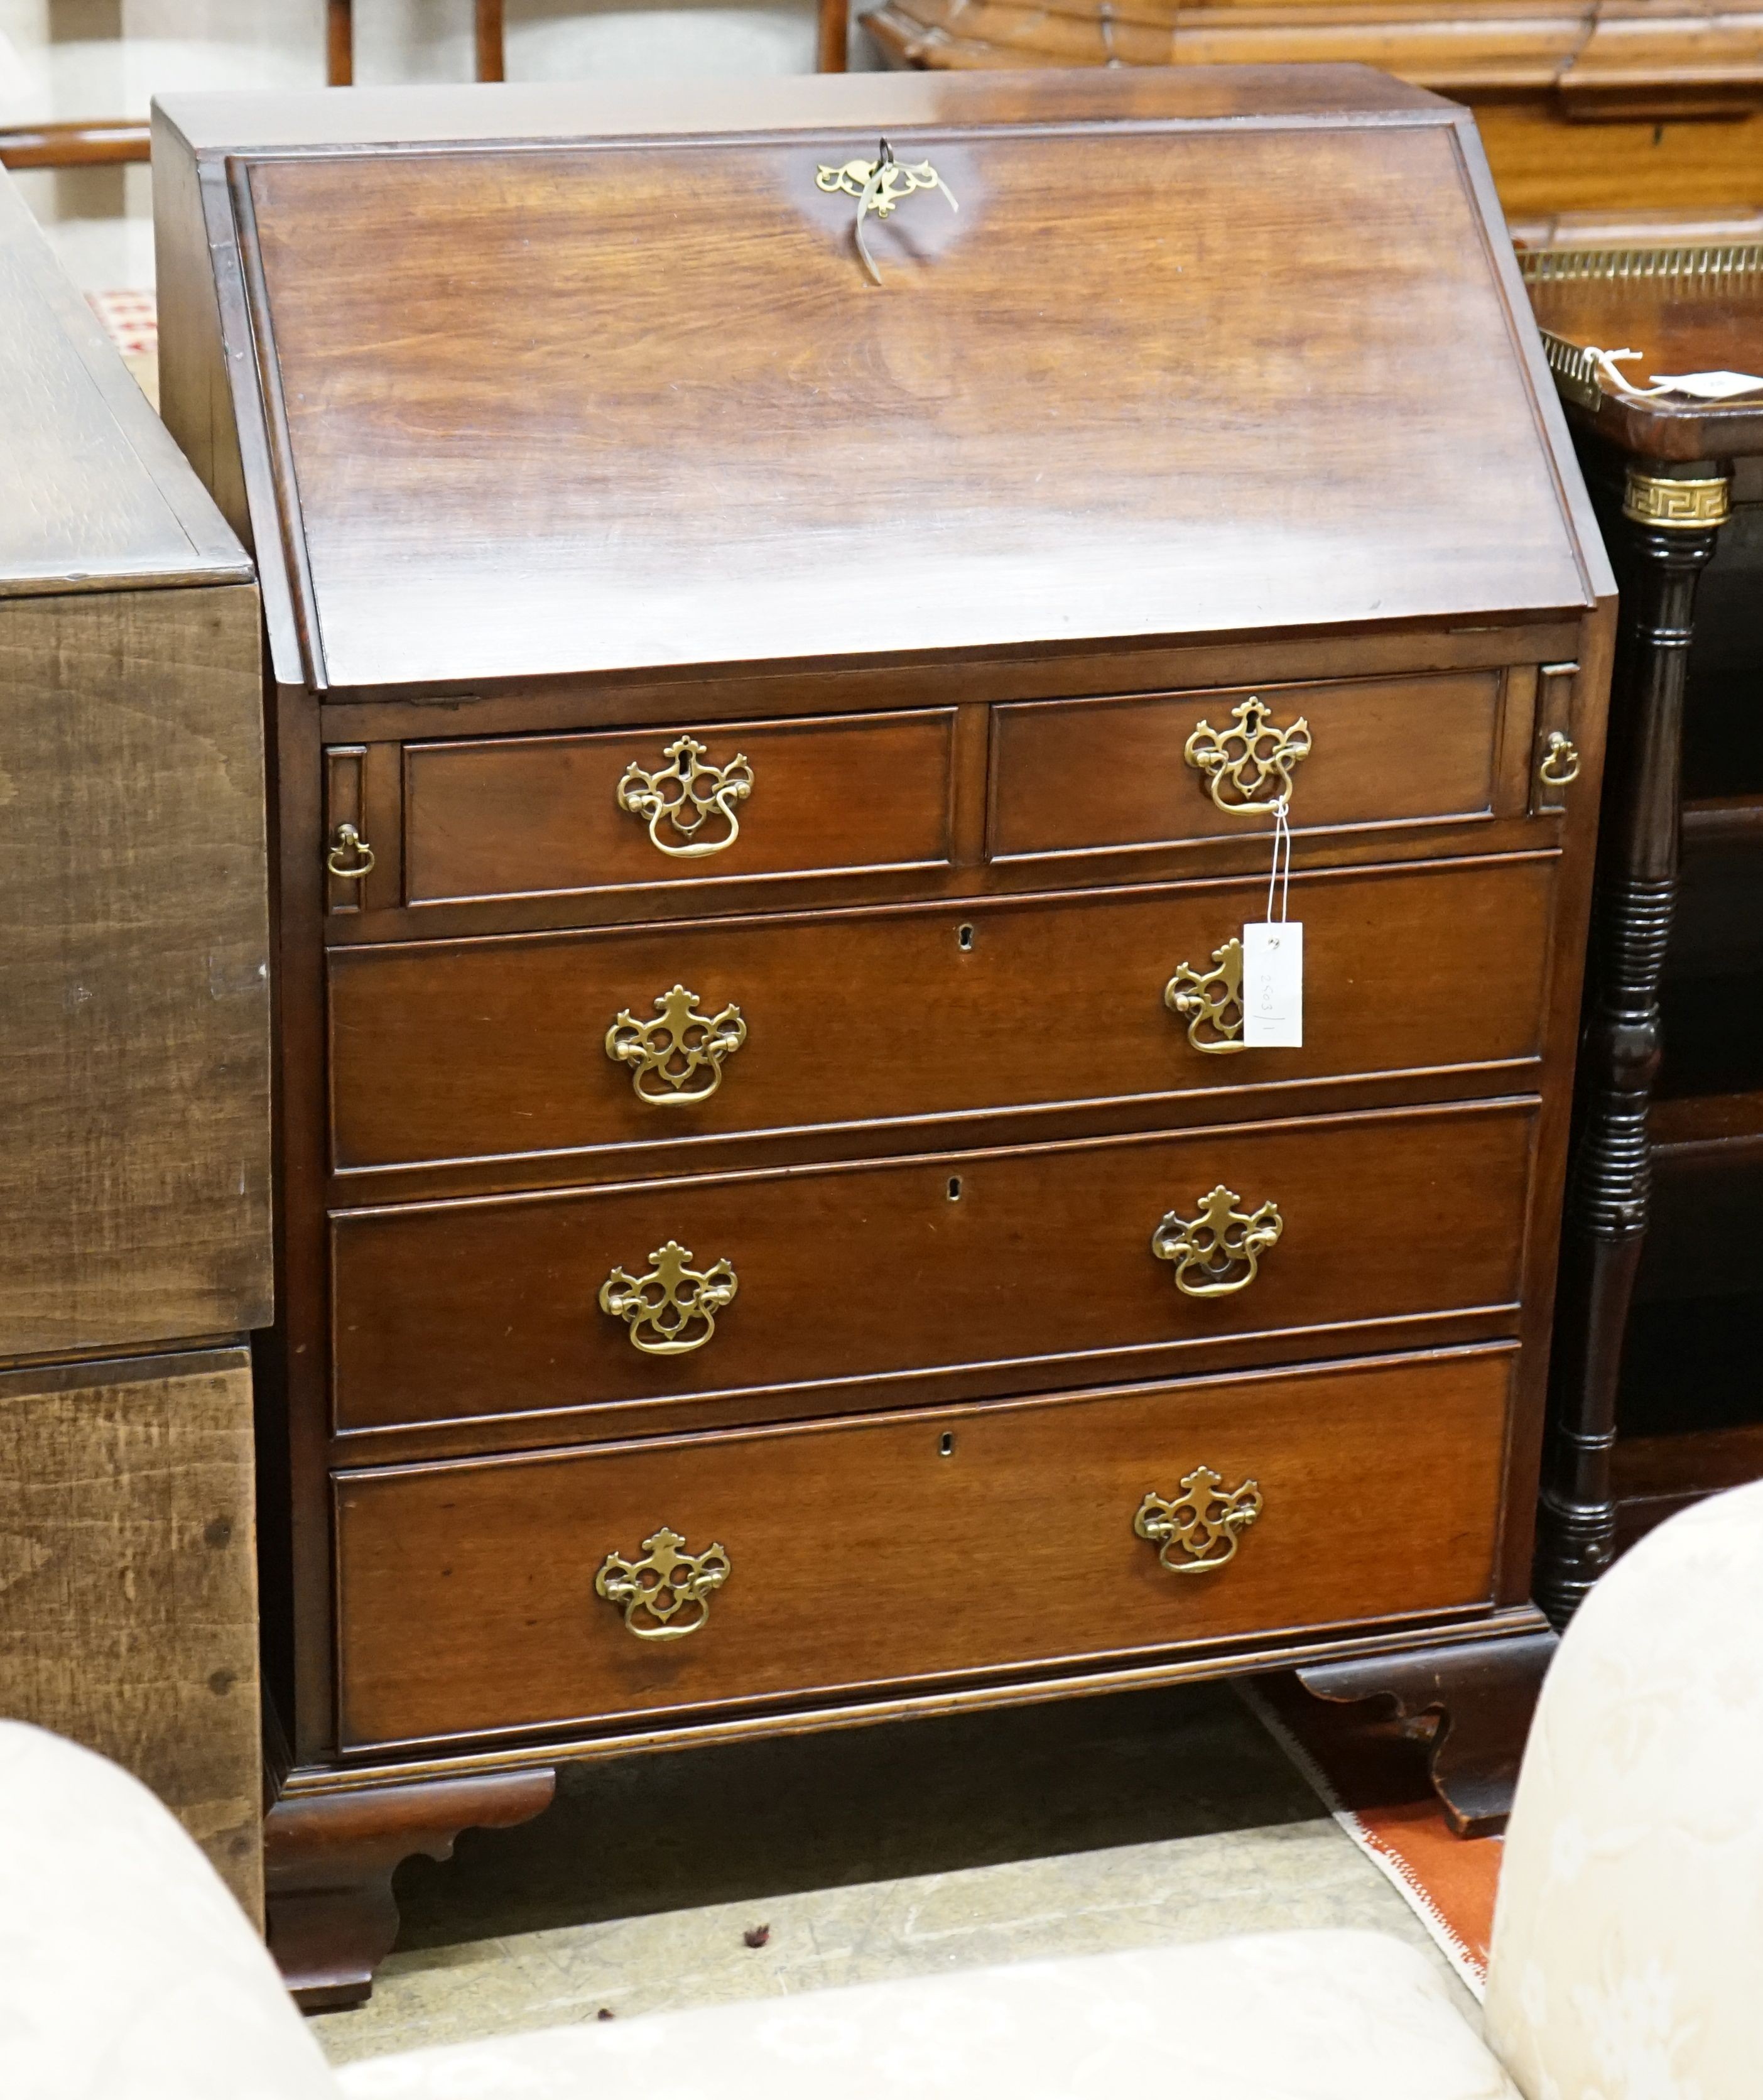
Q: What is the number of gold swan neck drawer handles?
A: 8